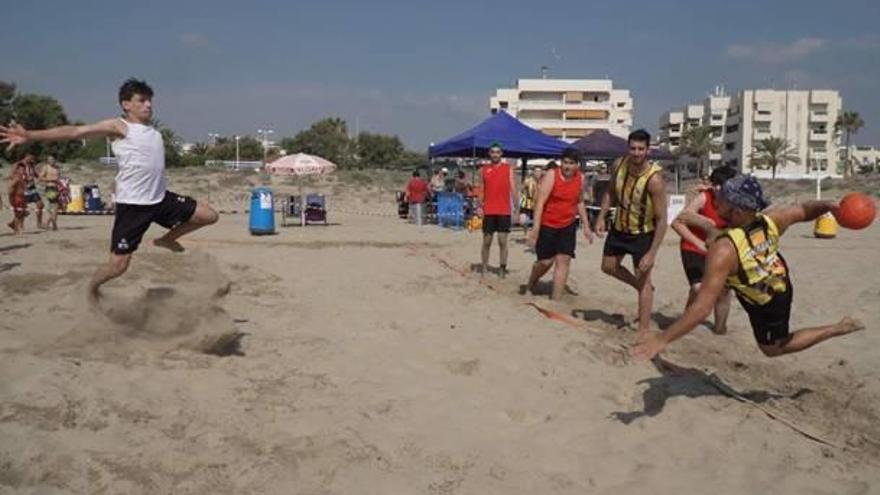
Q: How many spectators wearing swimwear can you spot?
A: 3